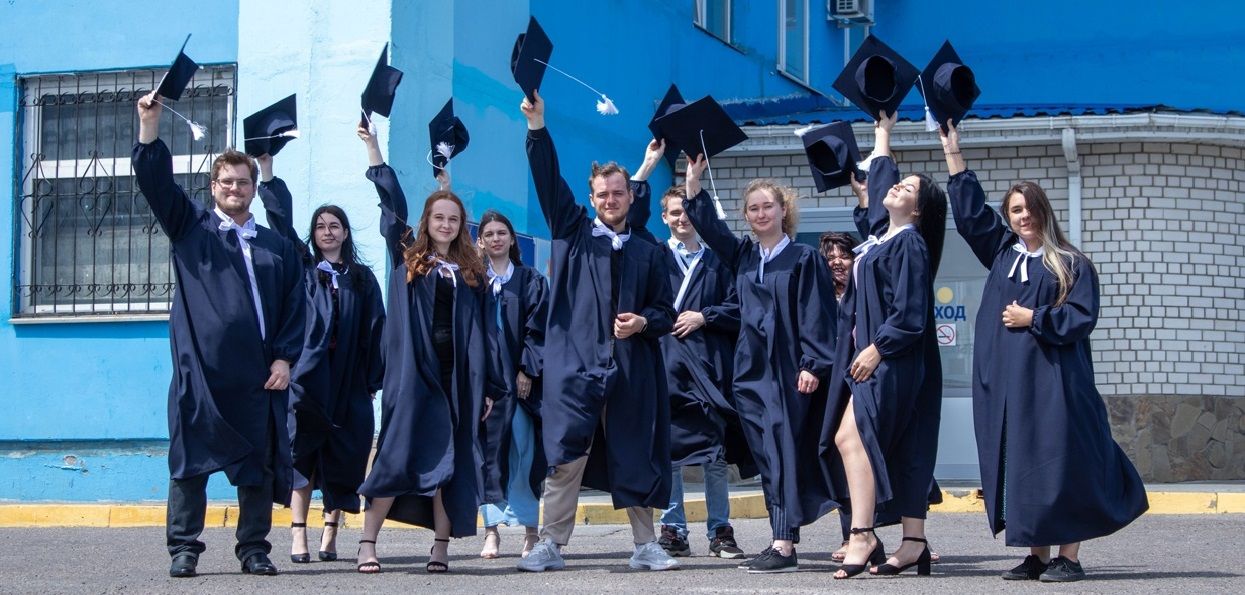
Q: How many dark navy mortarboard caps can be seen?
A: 10